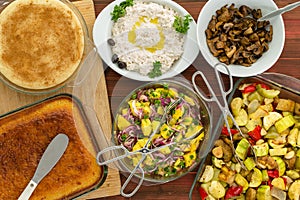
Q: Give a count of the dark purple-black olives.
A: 3